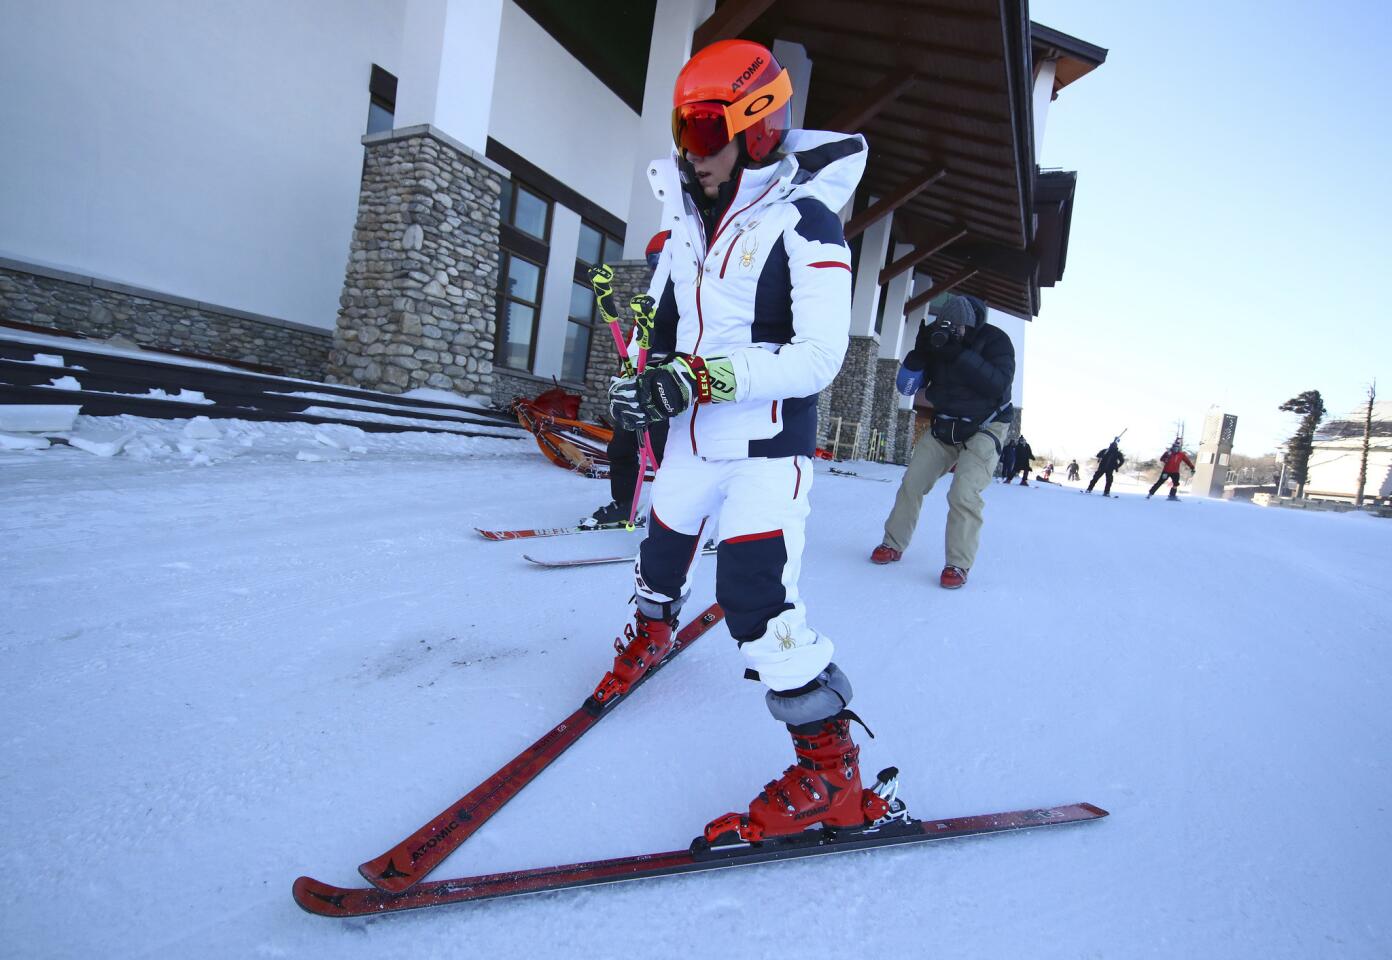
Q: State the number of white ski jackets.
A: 1